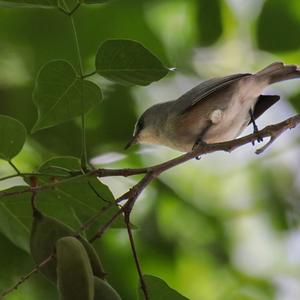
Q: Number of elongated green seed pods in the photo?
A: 3